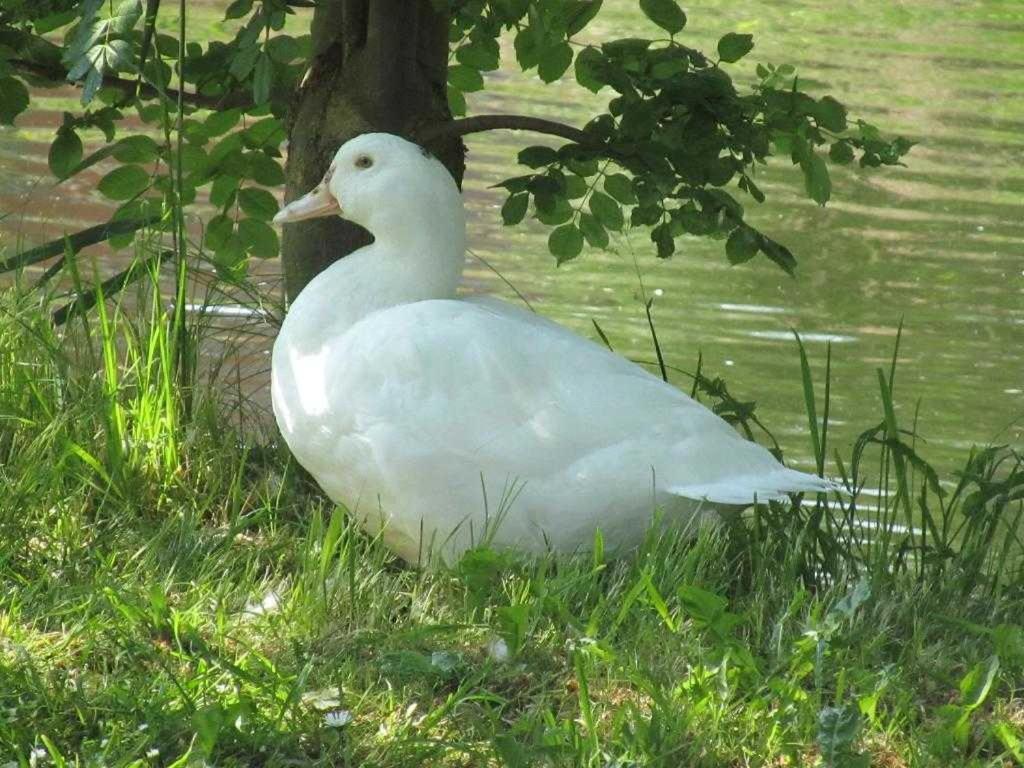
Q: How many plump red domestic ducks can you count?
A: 0